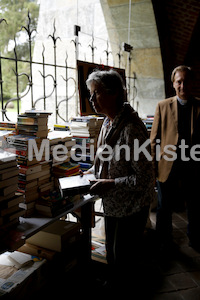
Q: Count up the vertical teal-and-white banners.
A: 0